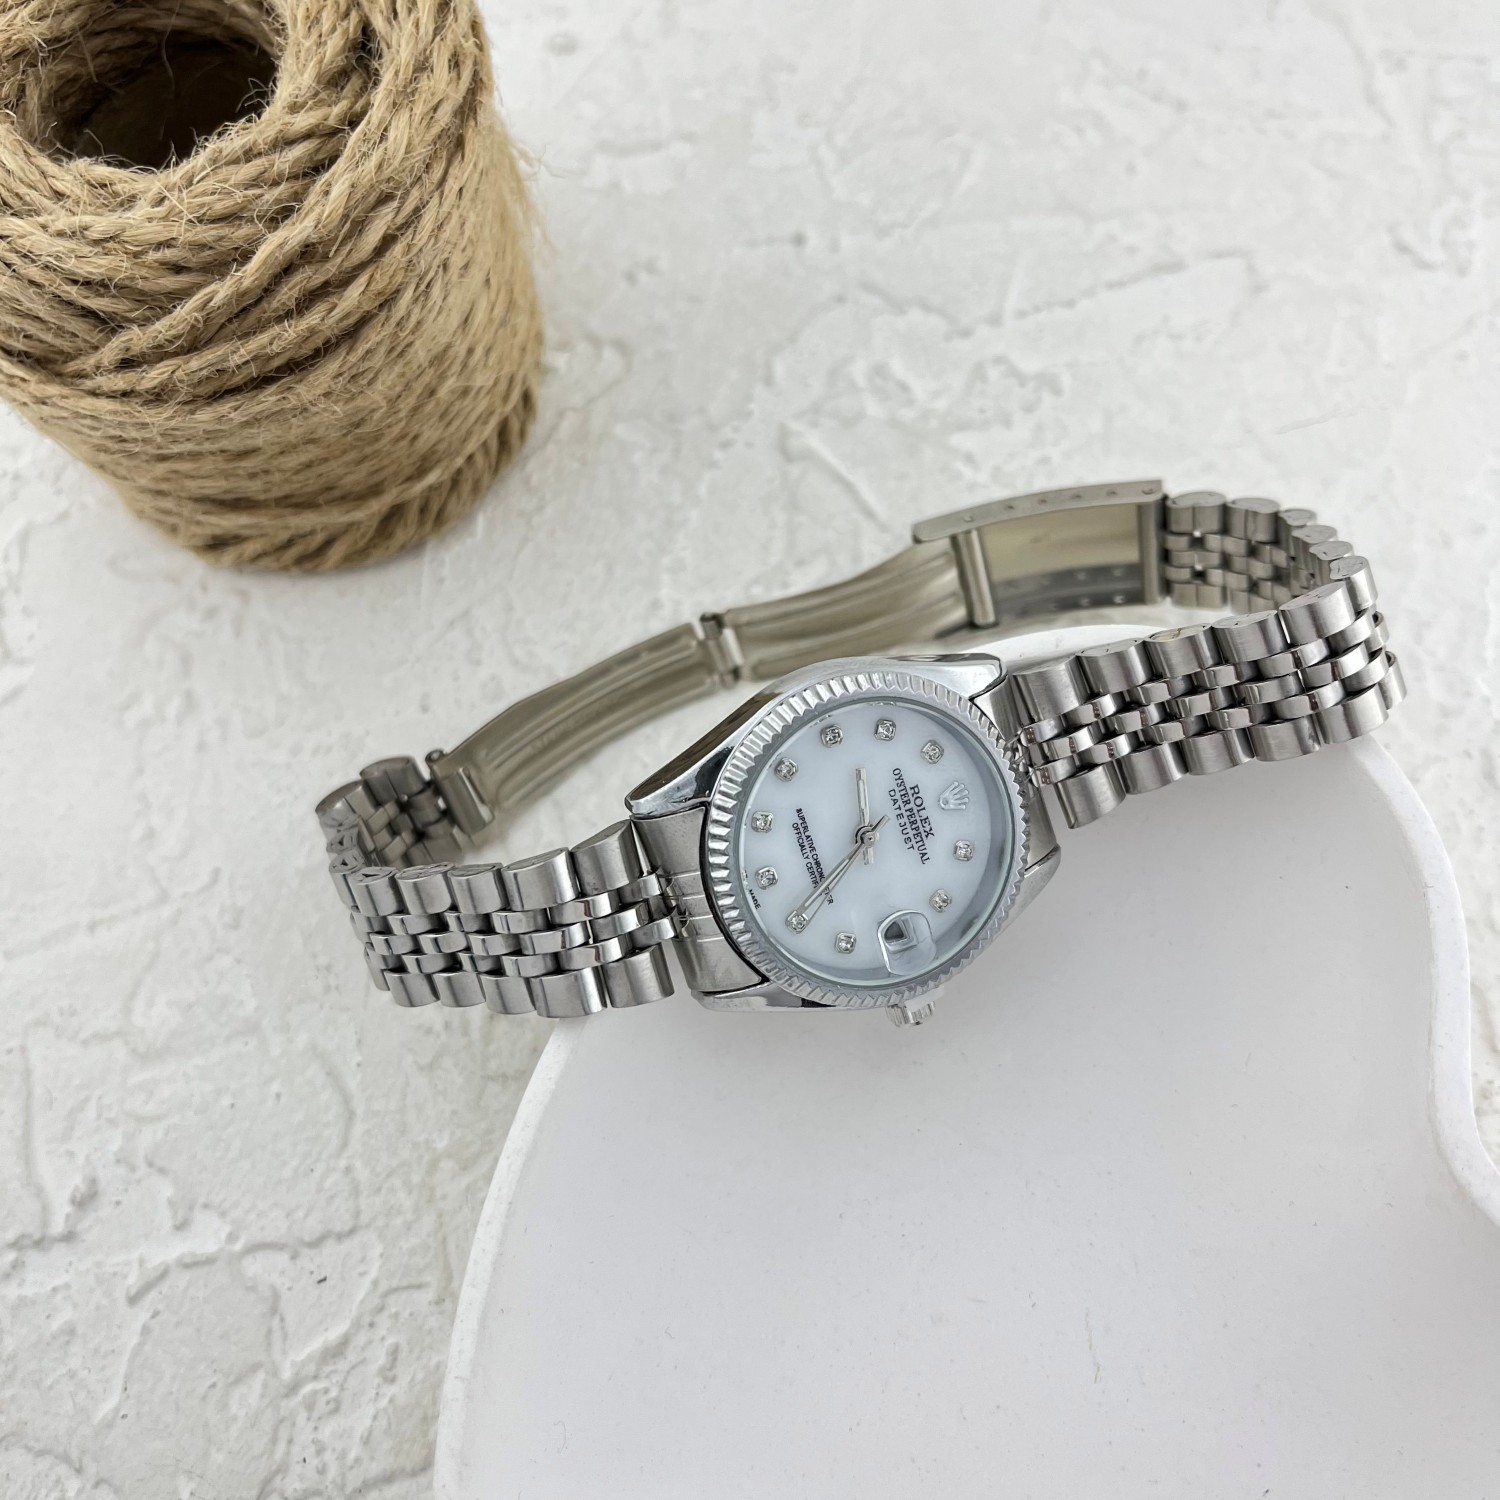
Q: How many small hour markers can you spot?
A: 10